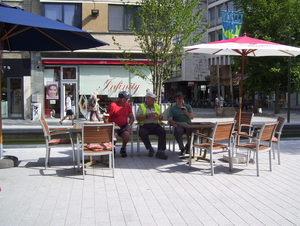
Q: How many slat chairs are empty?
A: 6